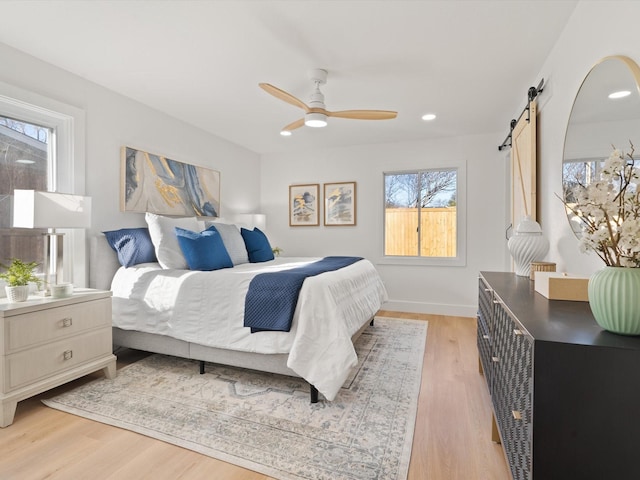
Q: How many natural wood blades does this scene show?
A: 3